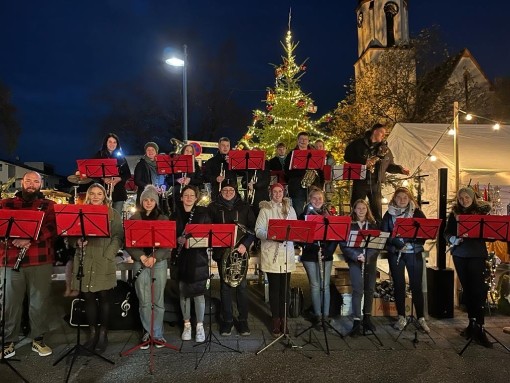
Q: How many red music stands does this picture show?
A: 14